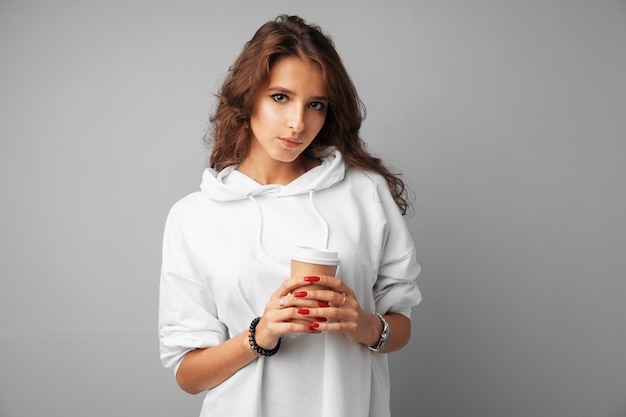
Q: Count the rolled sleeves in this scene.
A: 2